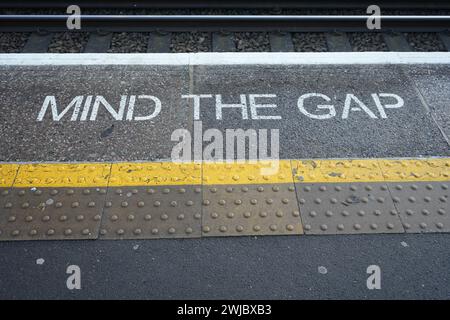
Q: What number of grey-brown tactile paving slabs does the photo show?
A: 5